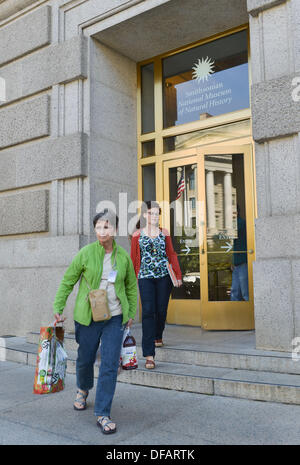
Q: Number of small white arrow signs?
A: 2